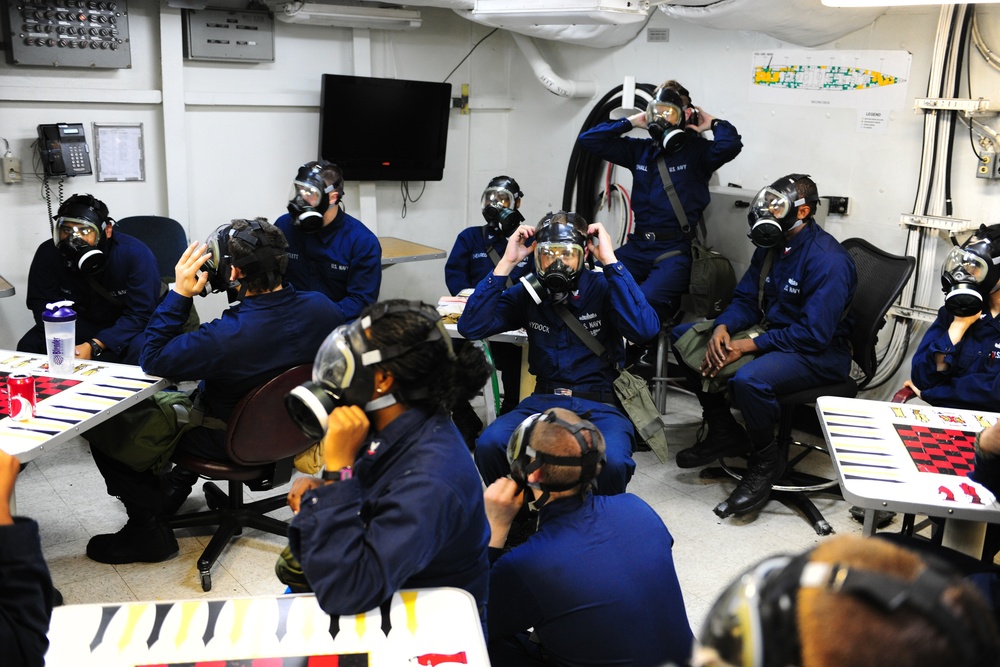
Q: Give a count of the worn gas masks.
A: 11